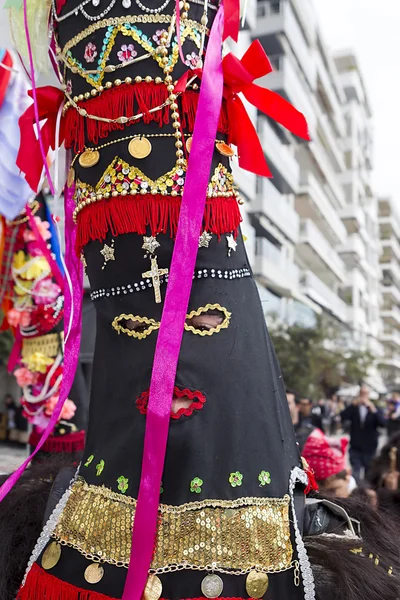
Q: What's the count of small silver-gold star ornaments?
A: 4